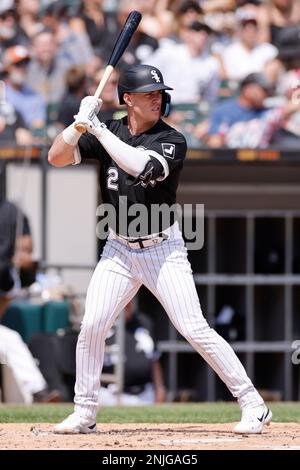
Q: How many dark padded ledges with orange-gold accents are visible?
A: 1